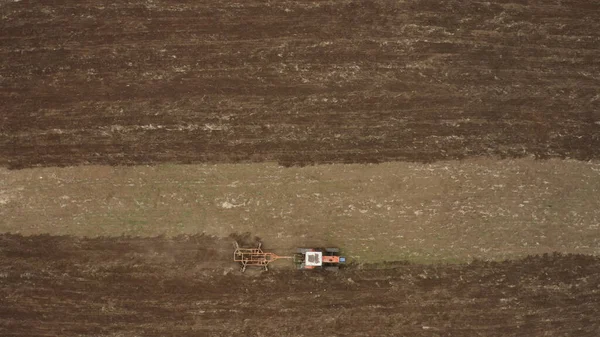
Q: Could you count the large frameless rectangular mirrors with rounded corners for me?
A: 0